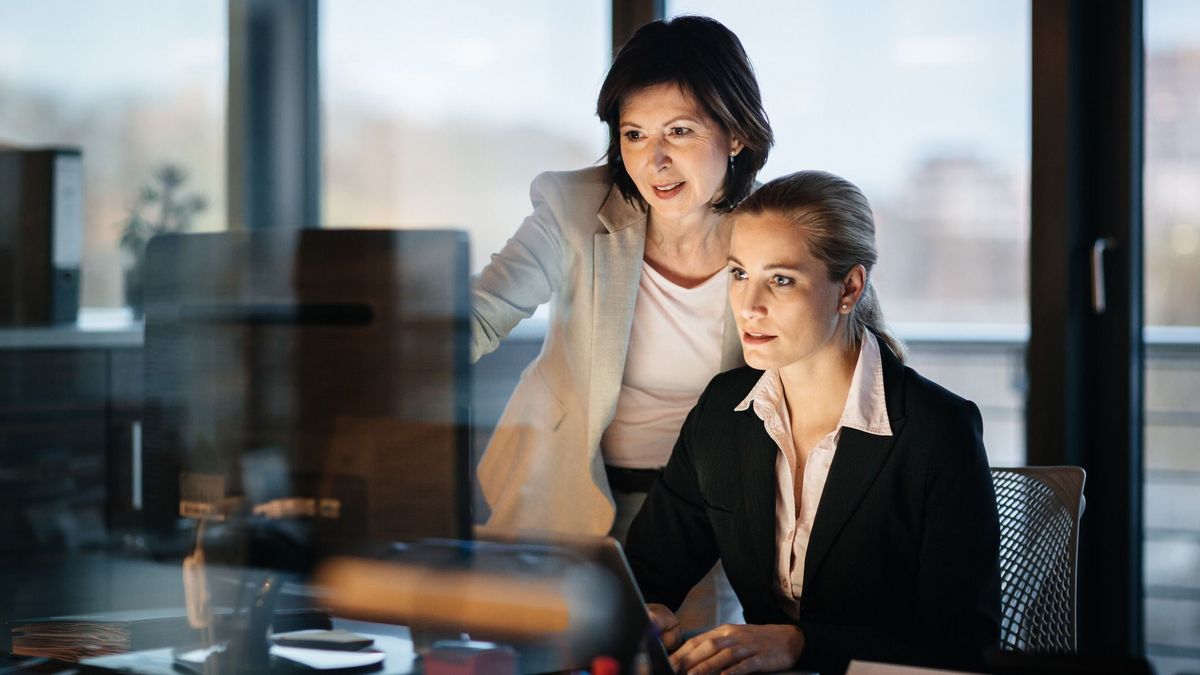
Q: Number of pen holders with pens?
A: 1